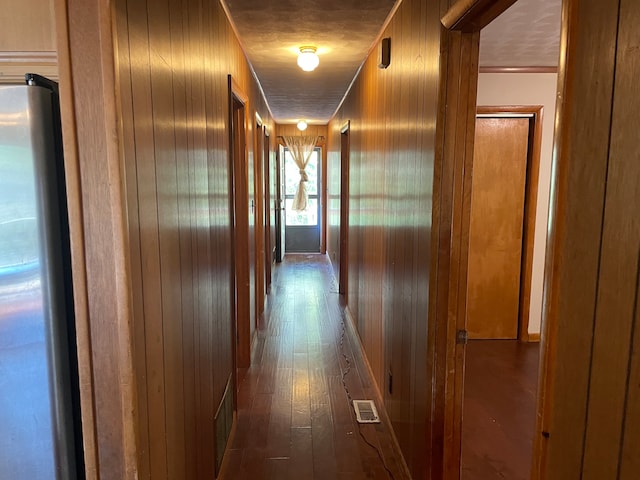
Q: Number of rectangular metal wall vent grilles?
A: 1